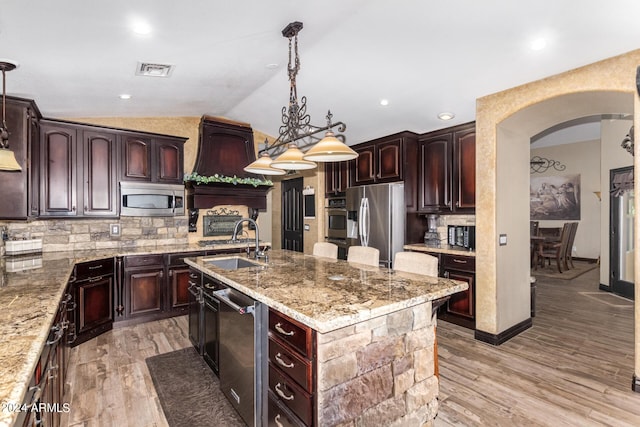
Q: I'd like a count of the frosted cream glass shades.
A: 4